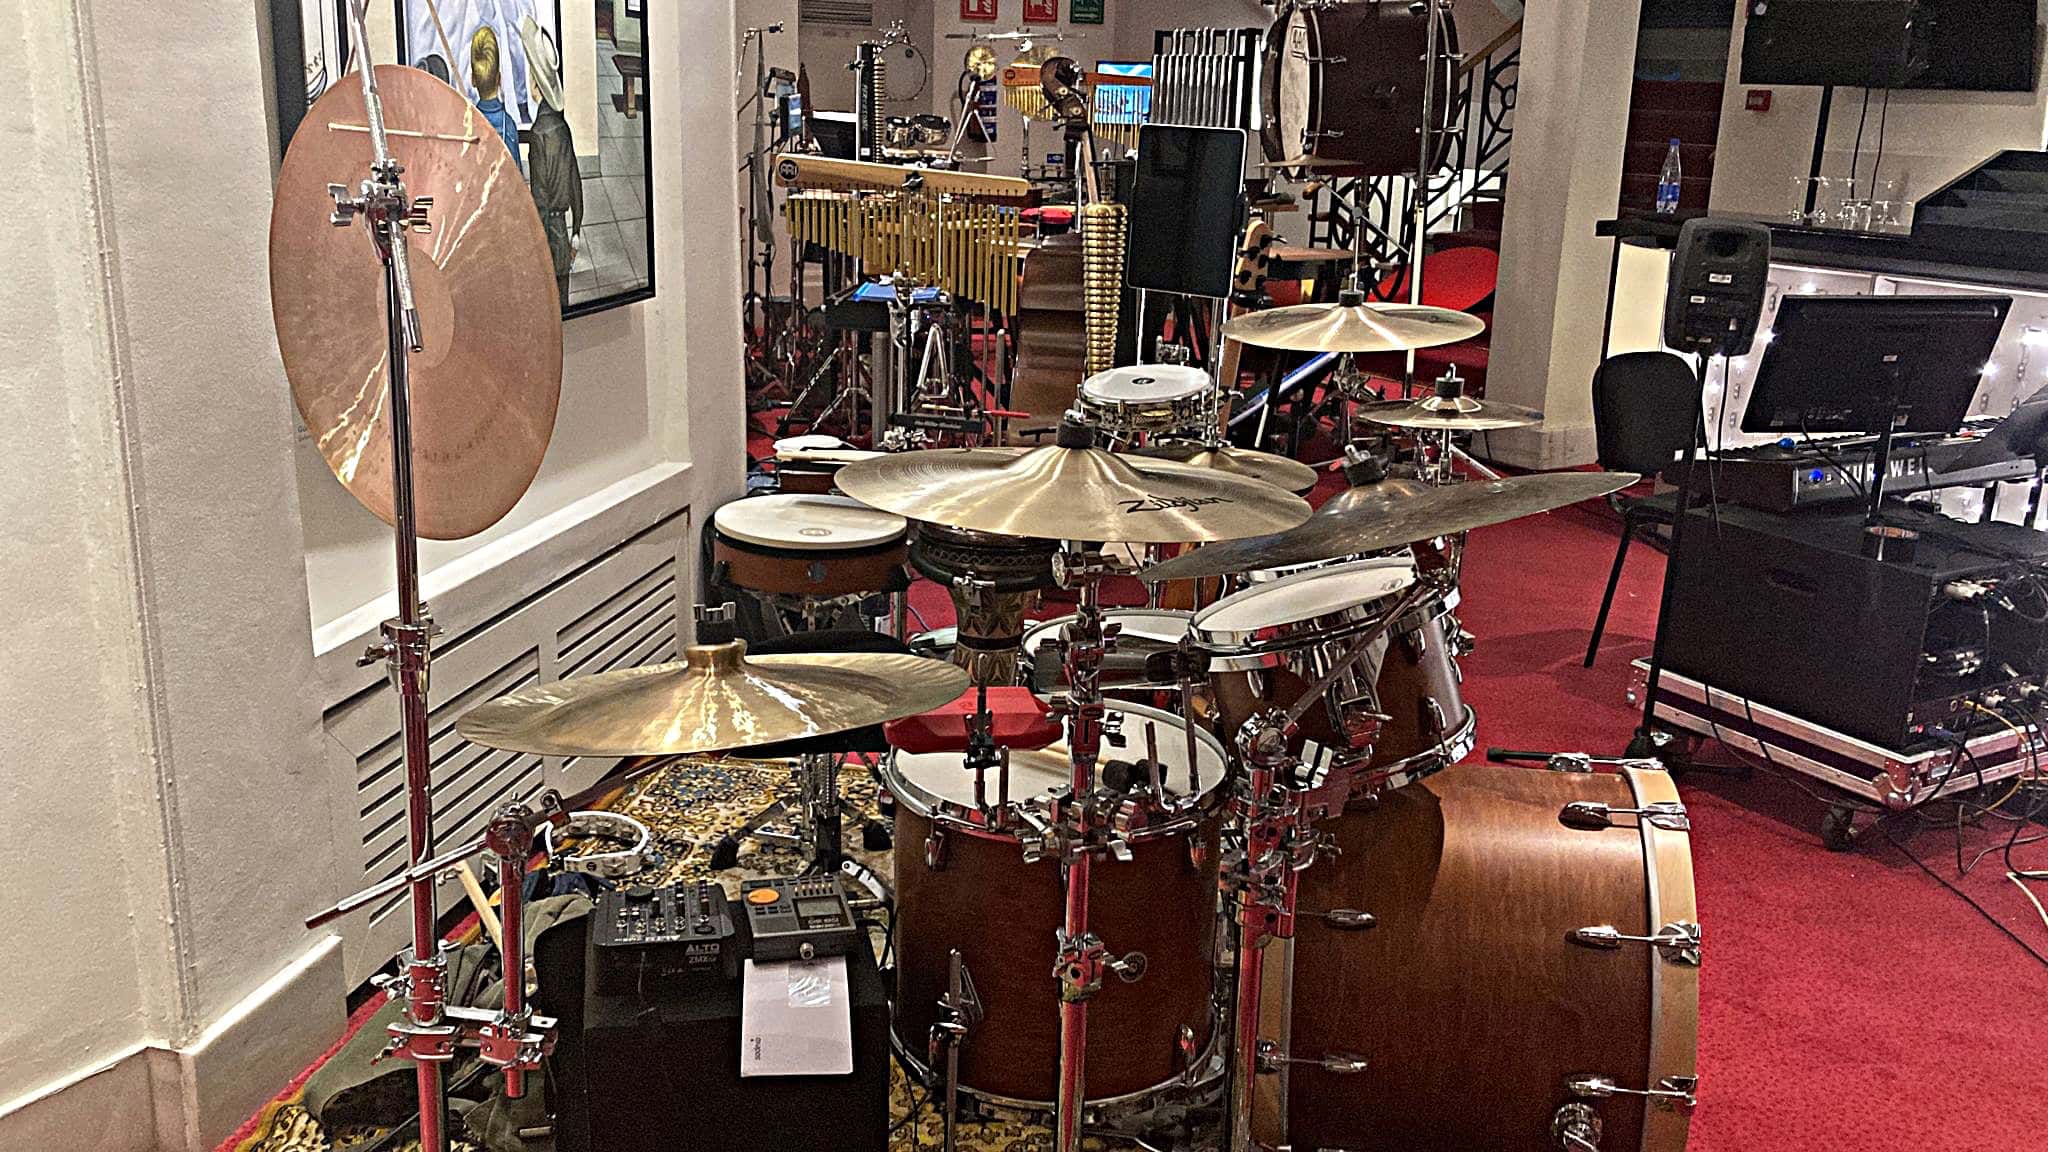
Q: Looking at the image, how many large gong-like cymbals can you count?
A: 1